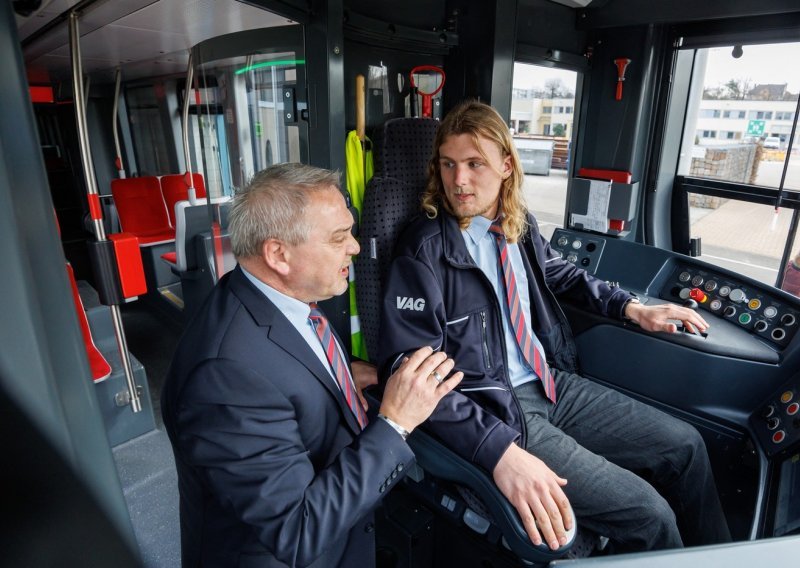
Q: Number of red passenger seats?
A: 4